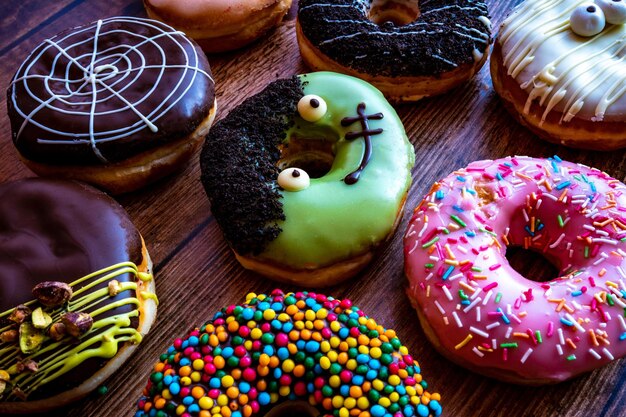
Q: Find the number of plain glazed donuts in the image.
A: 1